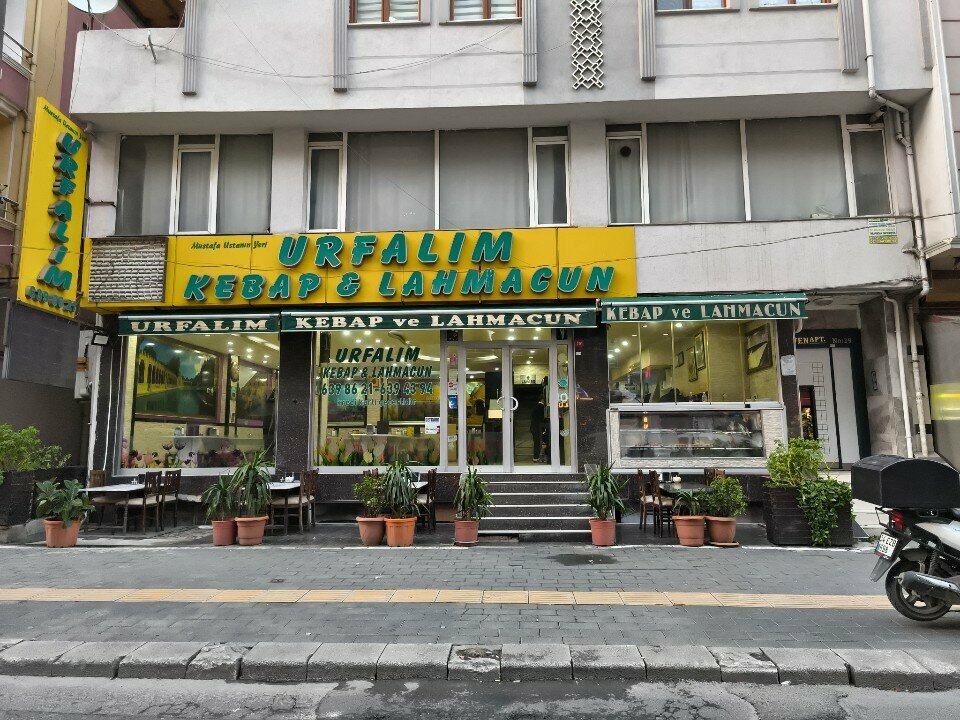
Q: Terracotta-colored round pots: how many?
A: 9